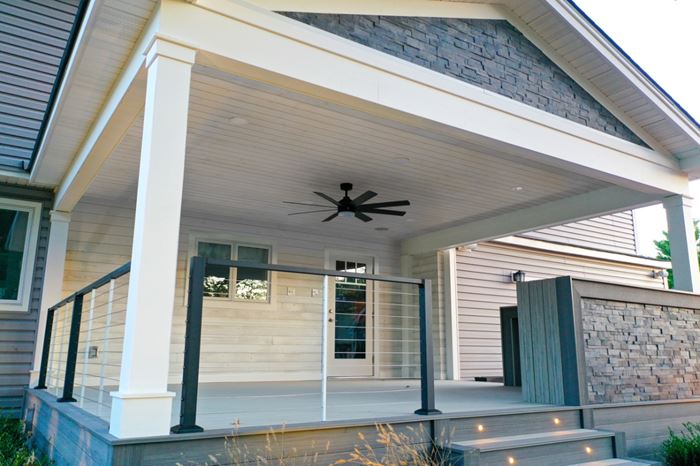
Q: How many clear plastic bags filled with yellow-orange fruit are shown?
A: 0